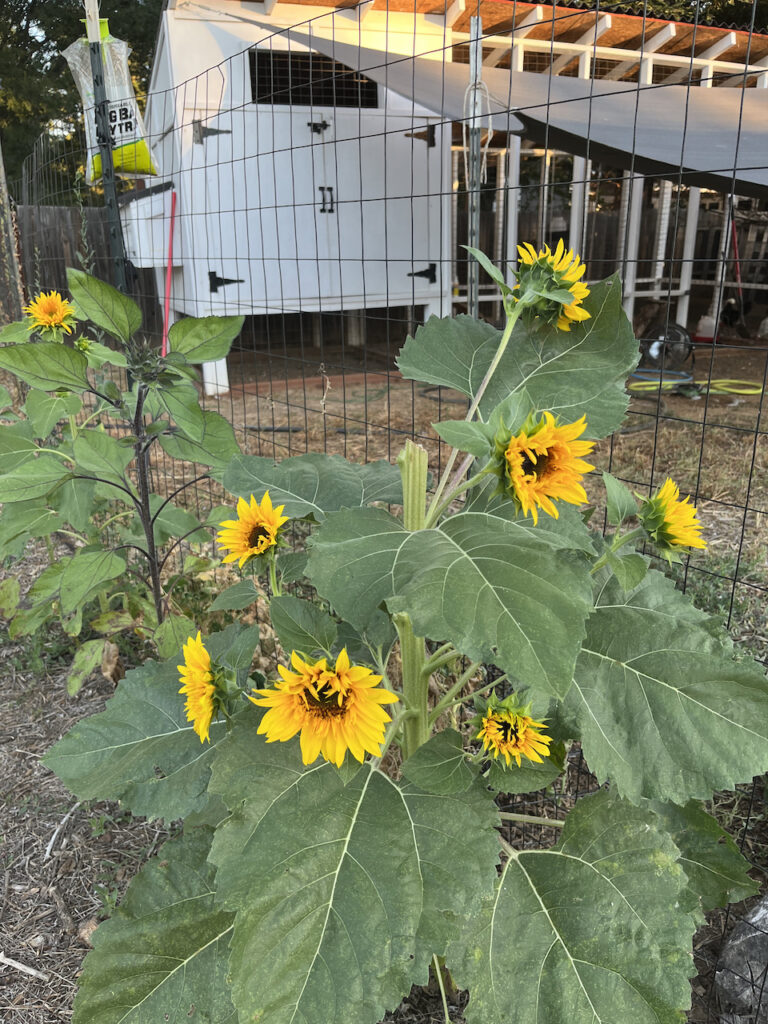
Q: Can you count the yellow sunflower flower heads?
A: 8